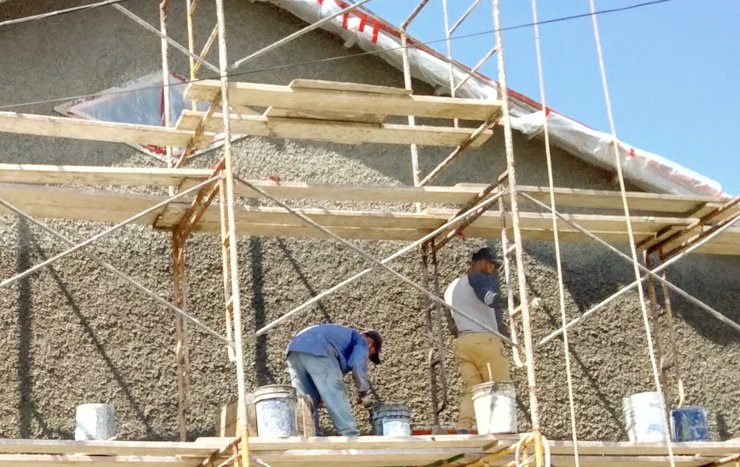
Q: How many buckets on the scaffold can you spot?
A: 6